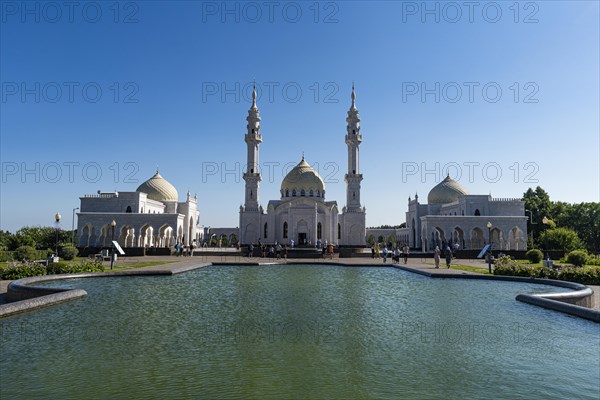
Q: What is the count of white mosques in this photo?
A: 3